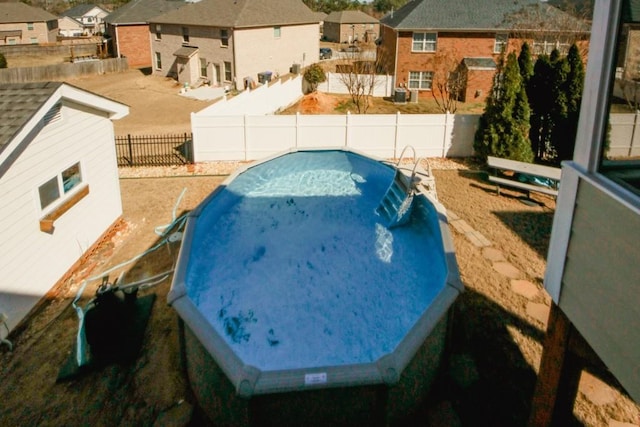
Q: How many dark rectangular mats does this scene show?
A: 1